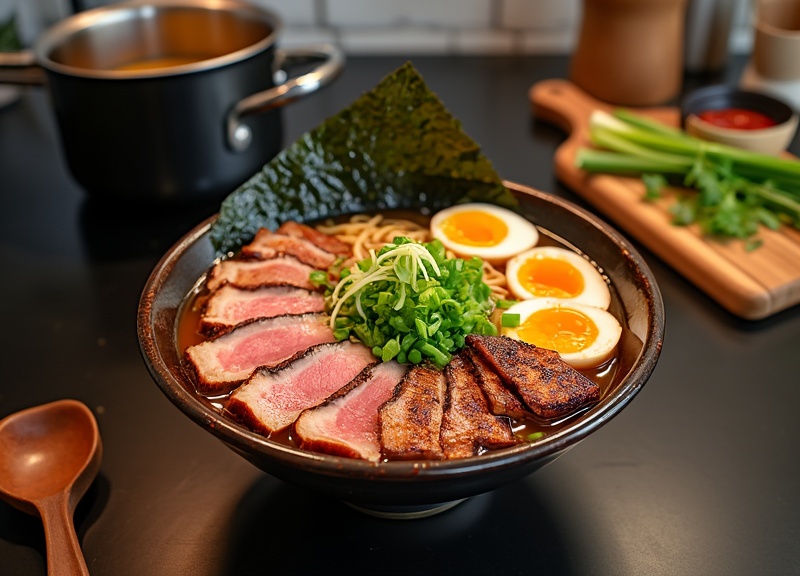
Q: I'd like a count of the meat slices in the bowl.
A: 11